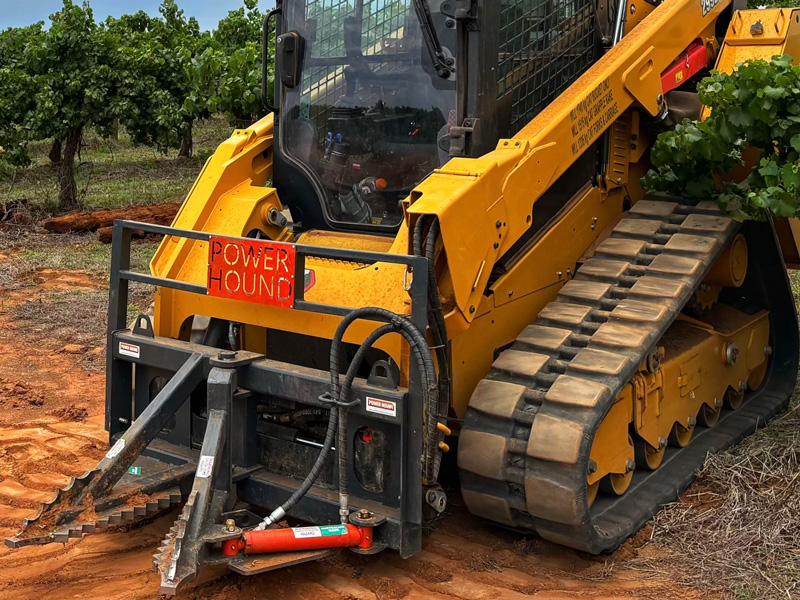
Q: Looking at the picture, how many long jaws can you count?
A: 2